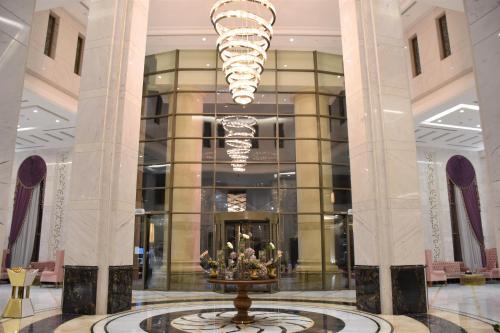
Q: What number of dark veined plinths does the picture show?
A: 4